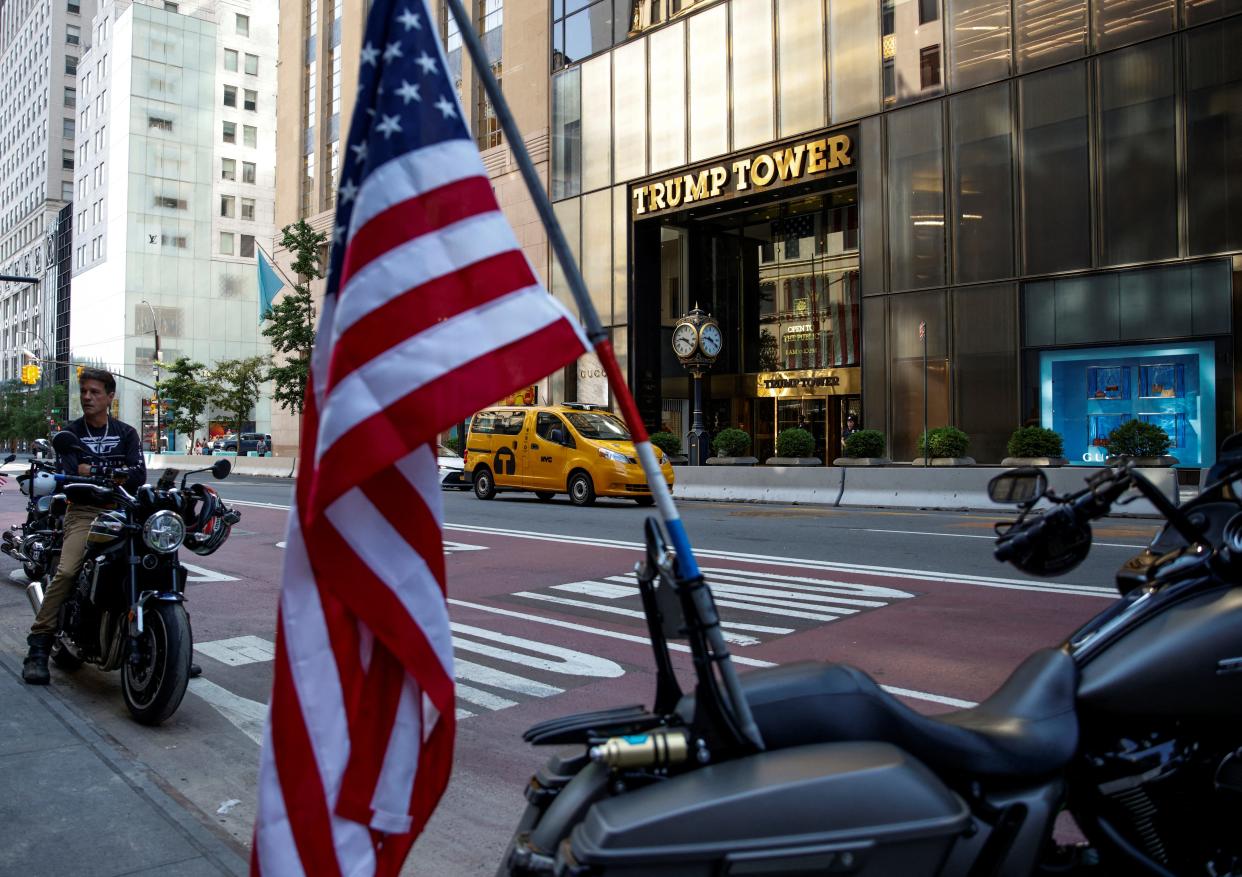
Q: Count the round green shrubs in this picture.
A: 7